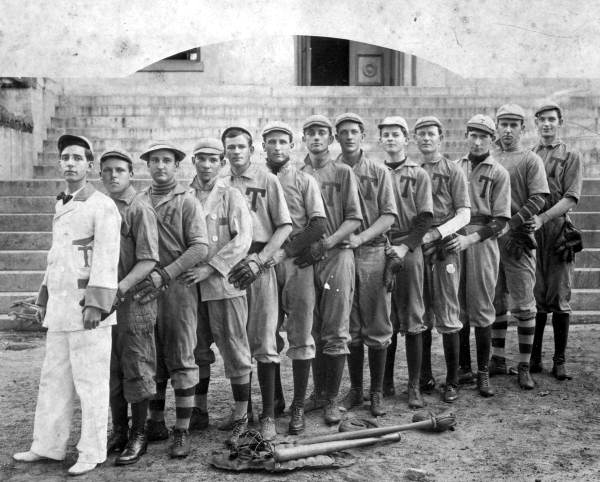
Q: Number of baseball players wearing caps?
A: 13